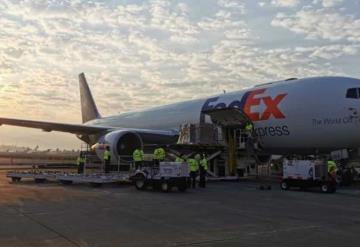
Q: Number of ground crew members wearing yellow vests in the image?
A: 9